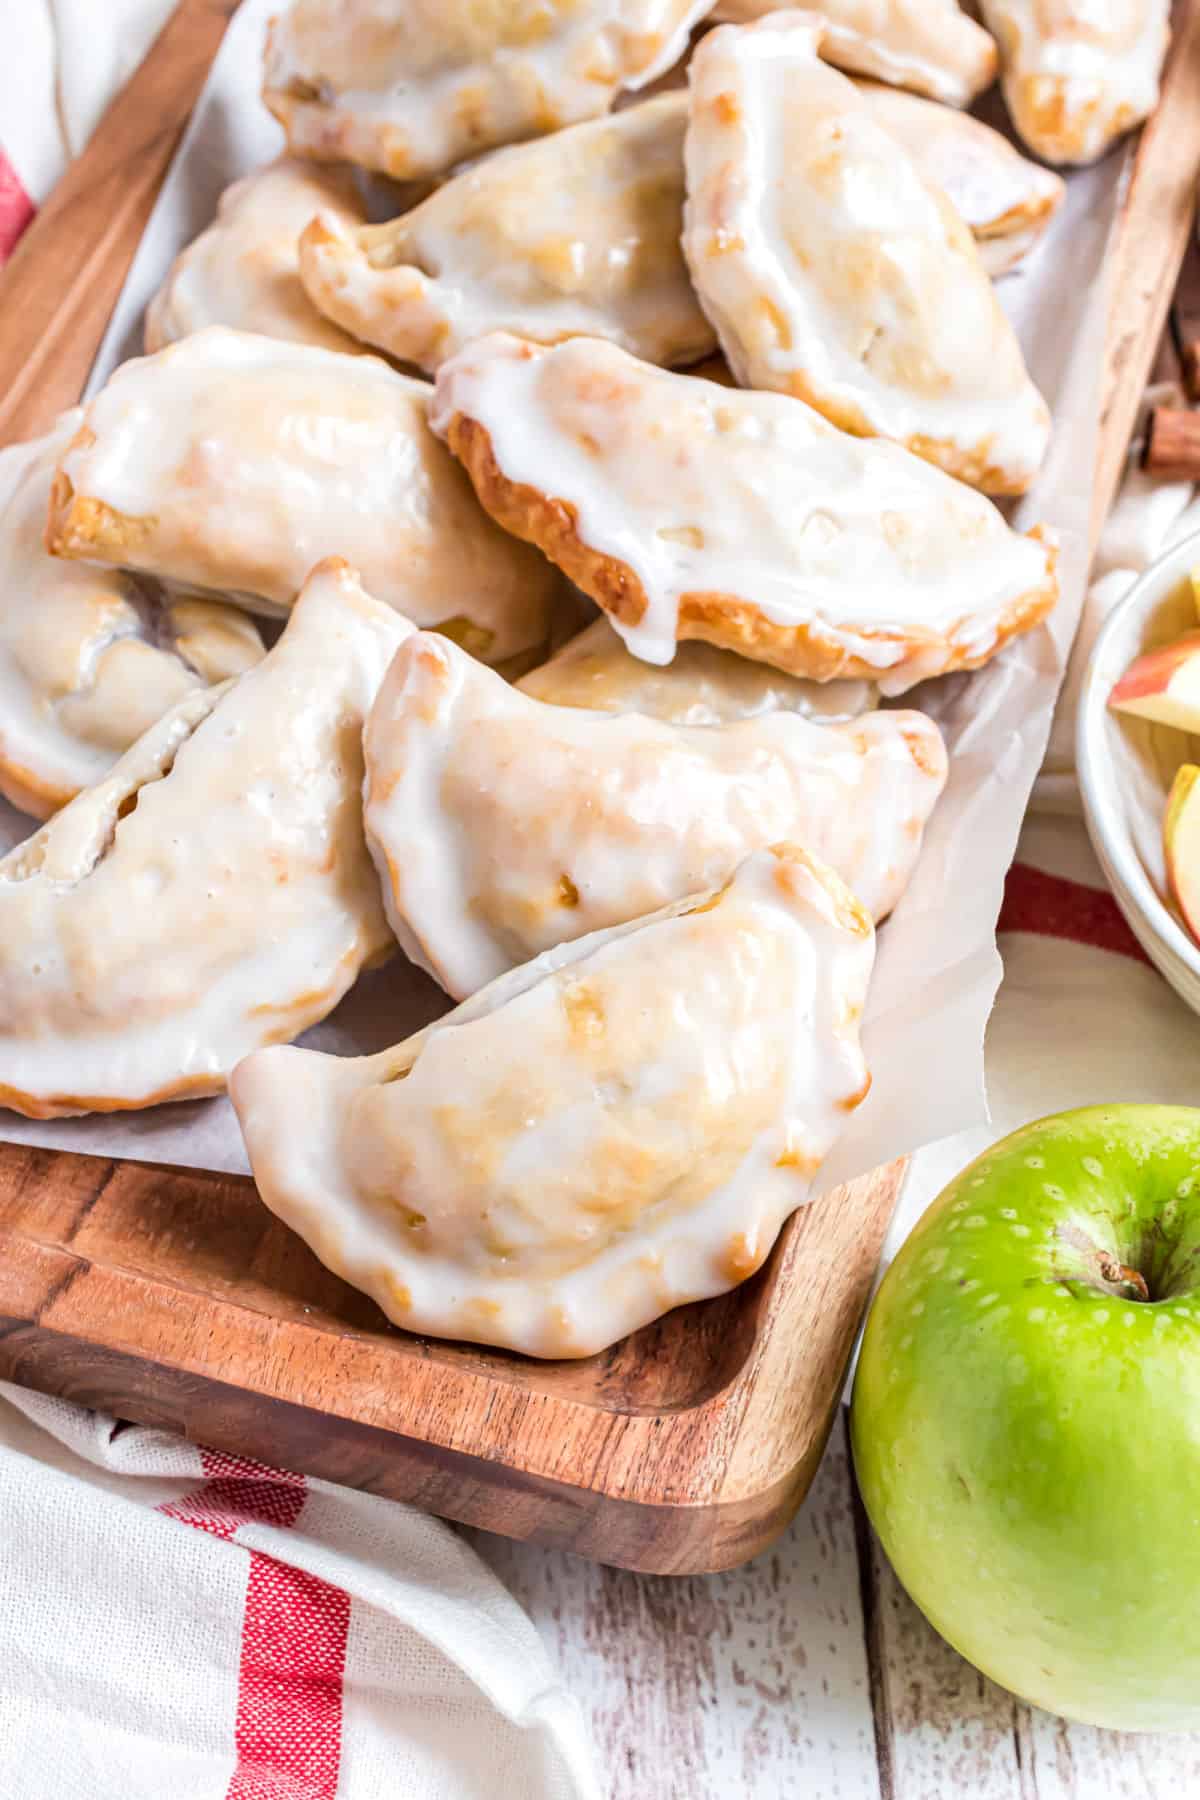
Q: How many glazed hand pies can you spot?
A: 14